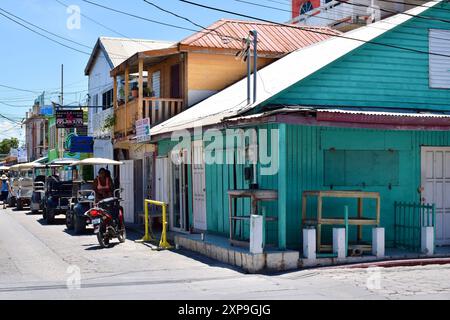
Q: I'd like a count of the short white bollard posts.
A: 5